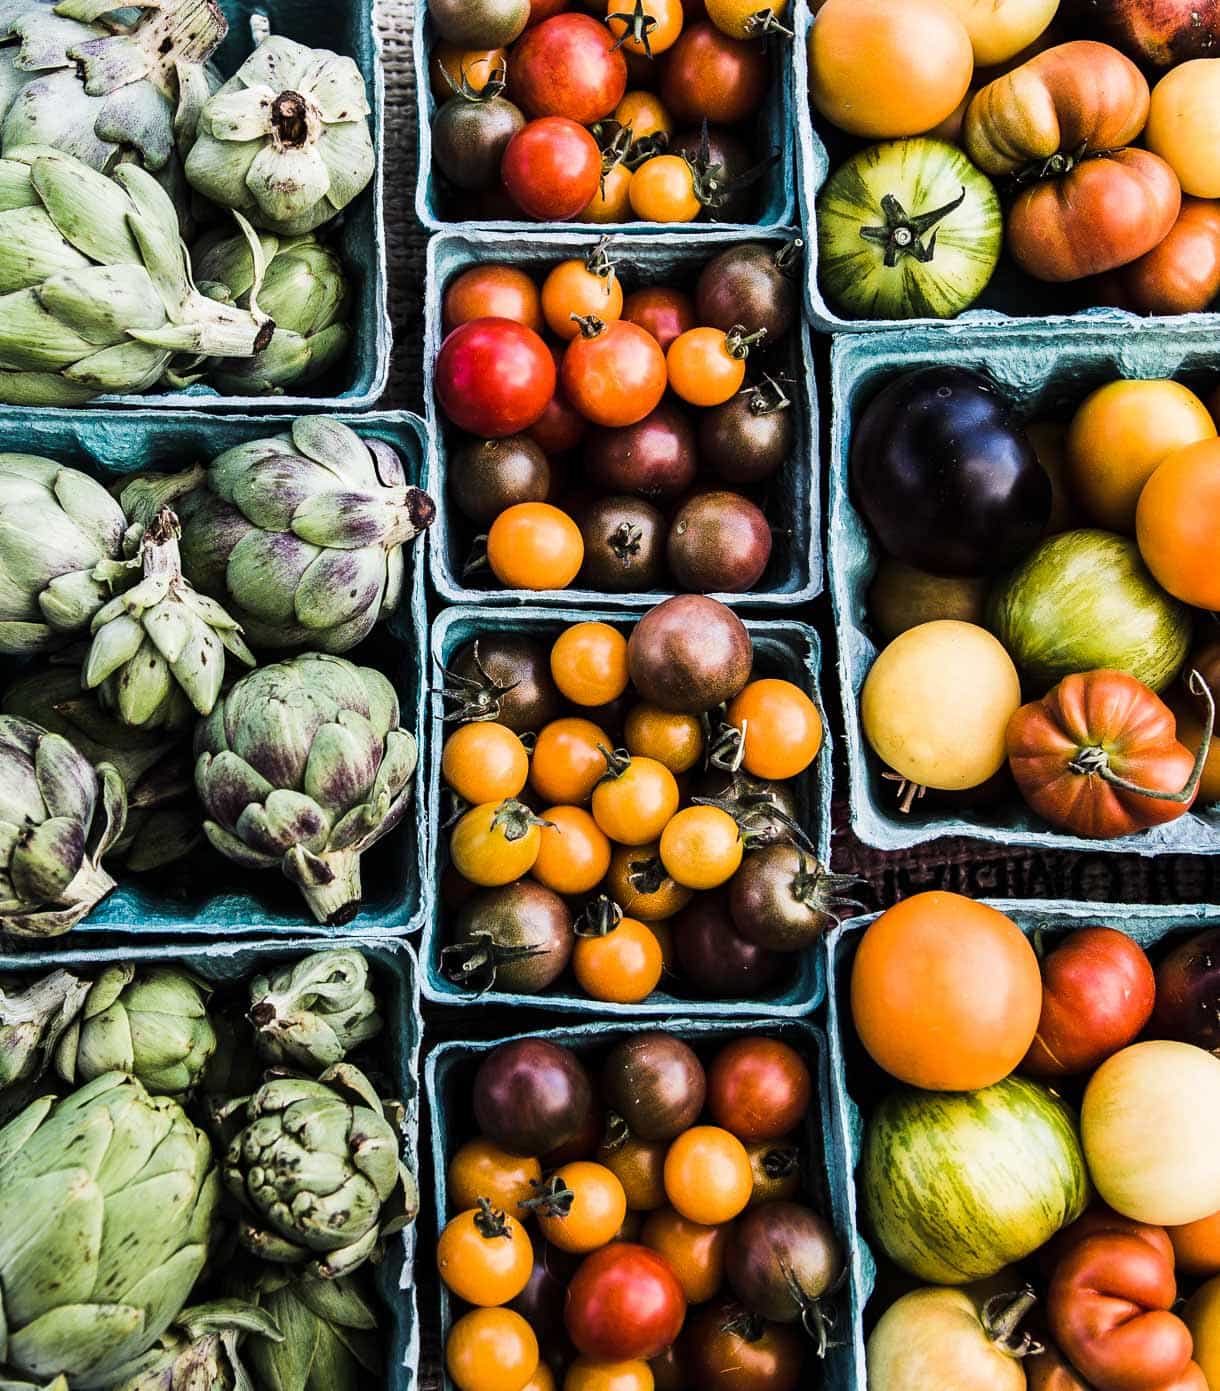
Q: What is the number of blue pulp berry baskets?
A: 10